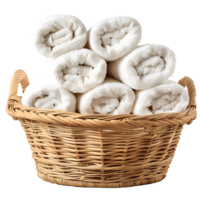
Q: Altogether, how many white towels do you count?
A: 7